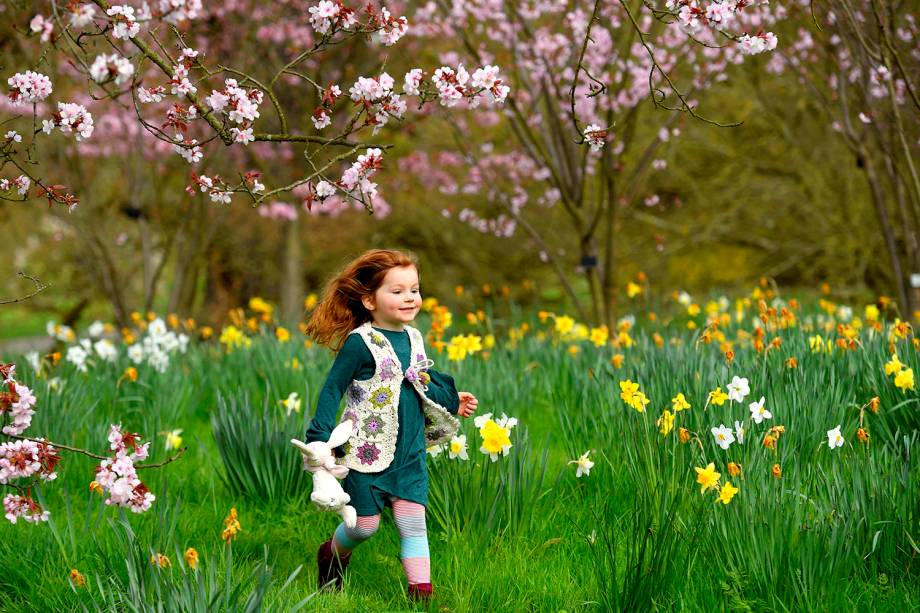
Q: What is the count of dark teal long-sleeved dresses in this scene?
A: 1